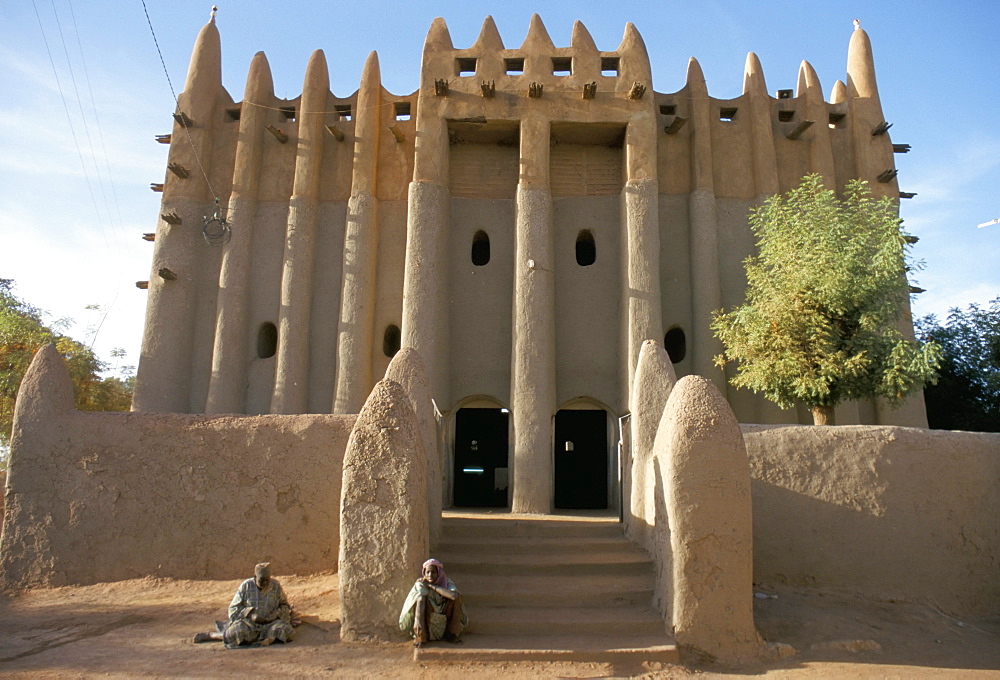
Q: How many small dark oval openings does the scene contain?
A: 5